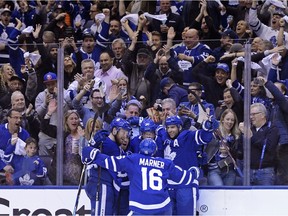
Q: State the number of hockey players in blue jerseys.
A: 5